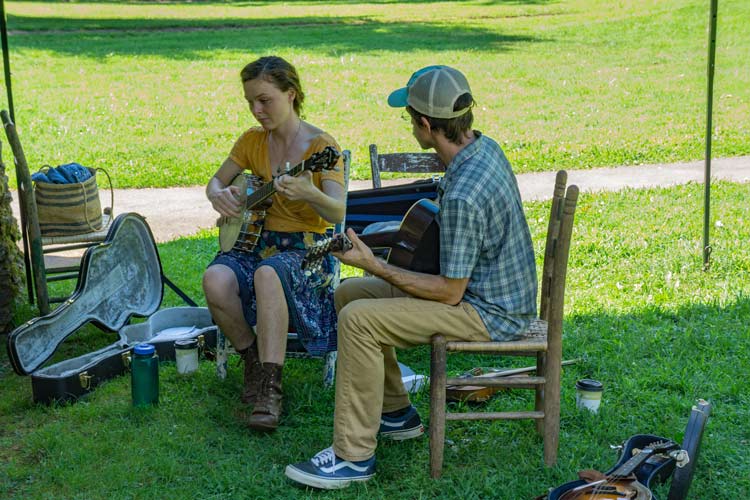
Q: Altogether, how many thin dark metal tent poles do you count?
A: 2